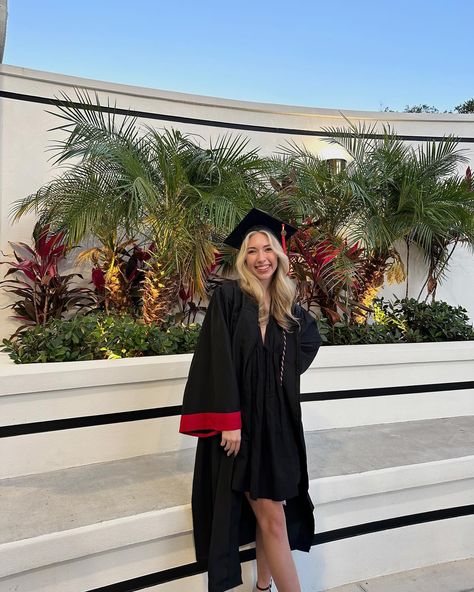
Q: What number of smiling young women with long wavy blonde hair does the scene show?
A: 1